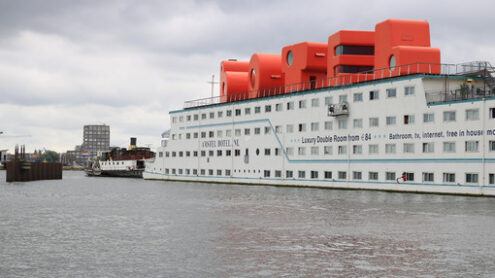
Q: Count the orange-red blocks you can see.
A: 5